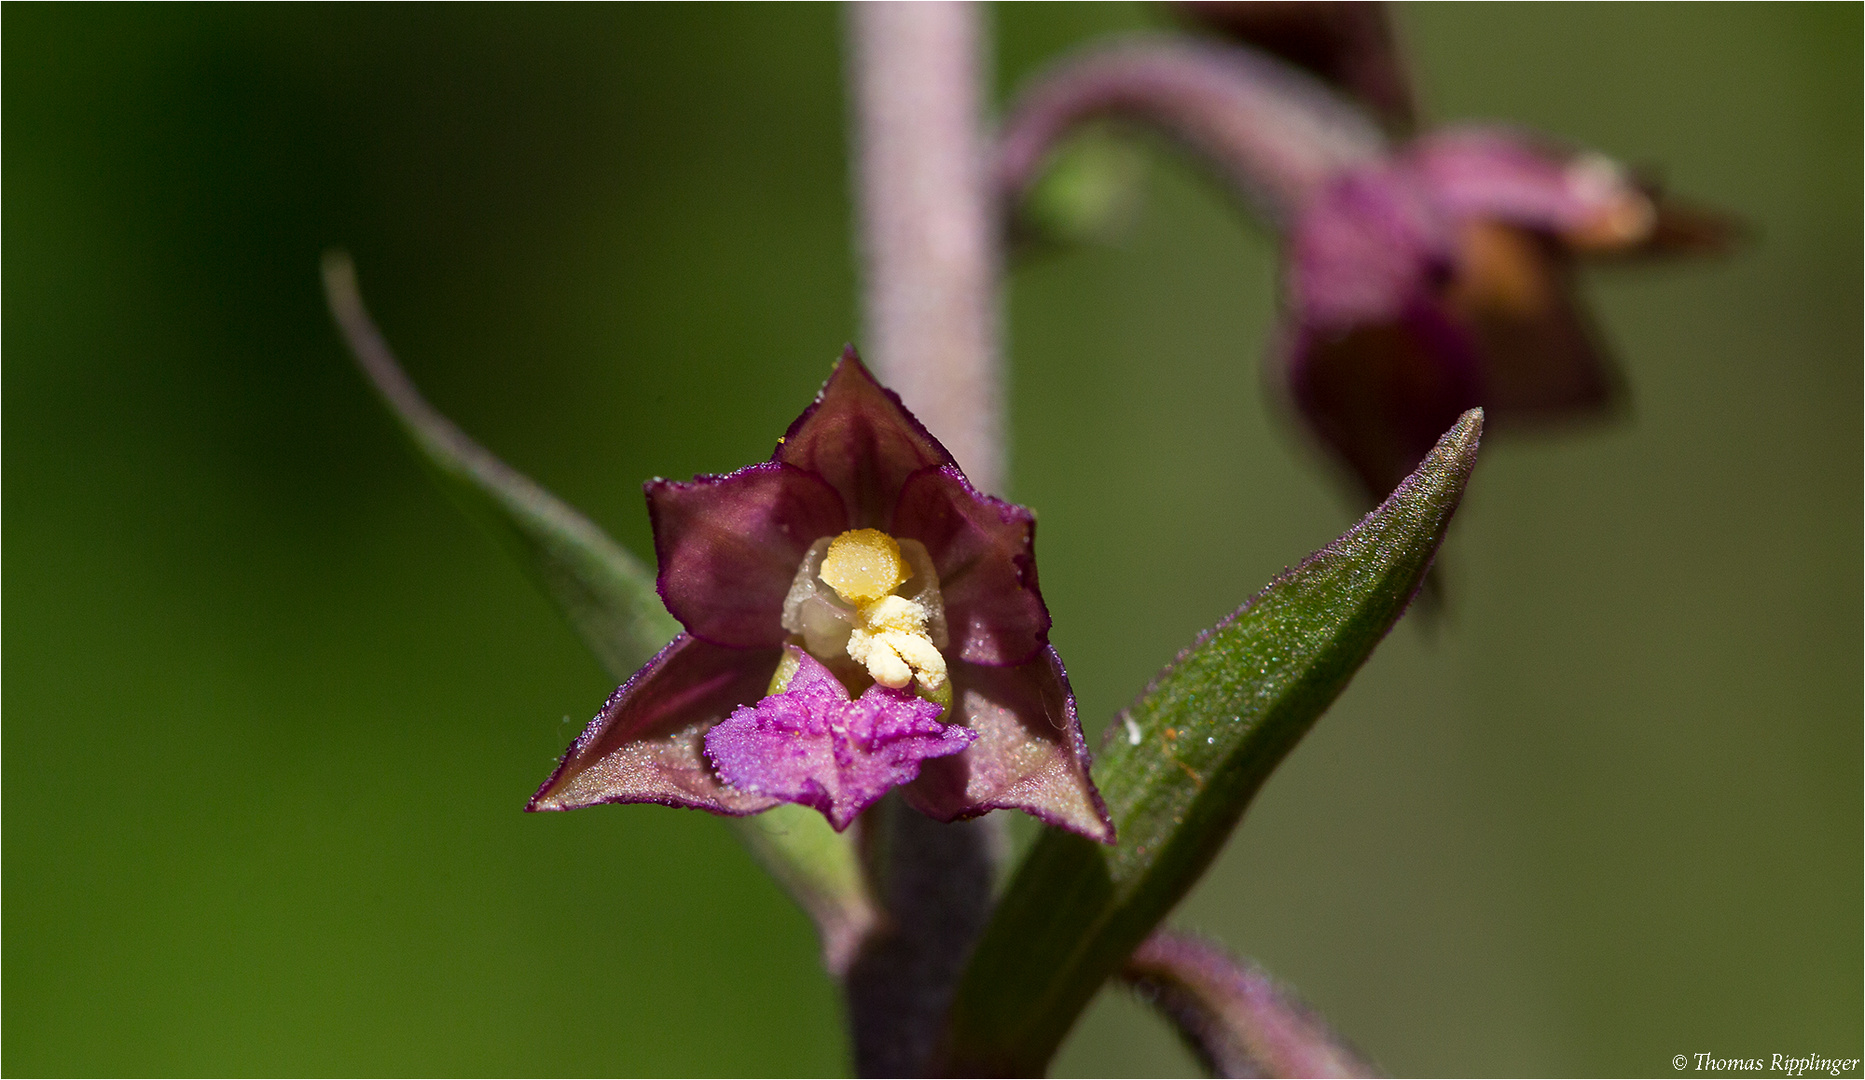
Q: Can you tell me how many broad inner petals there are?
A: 2